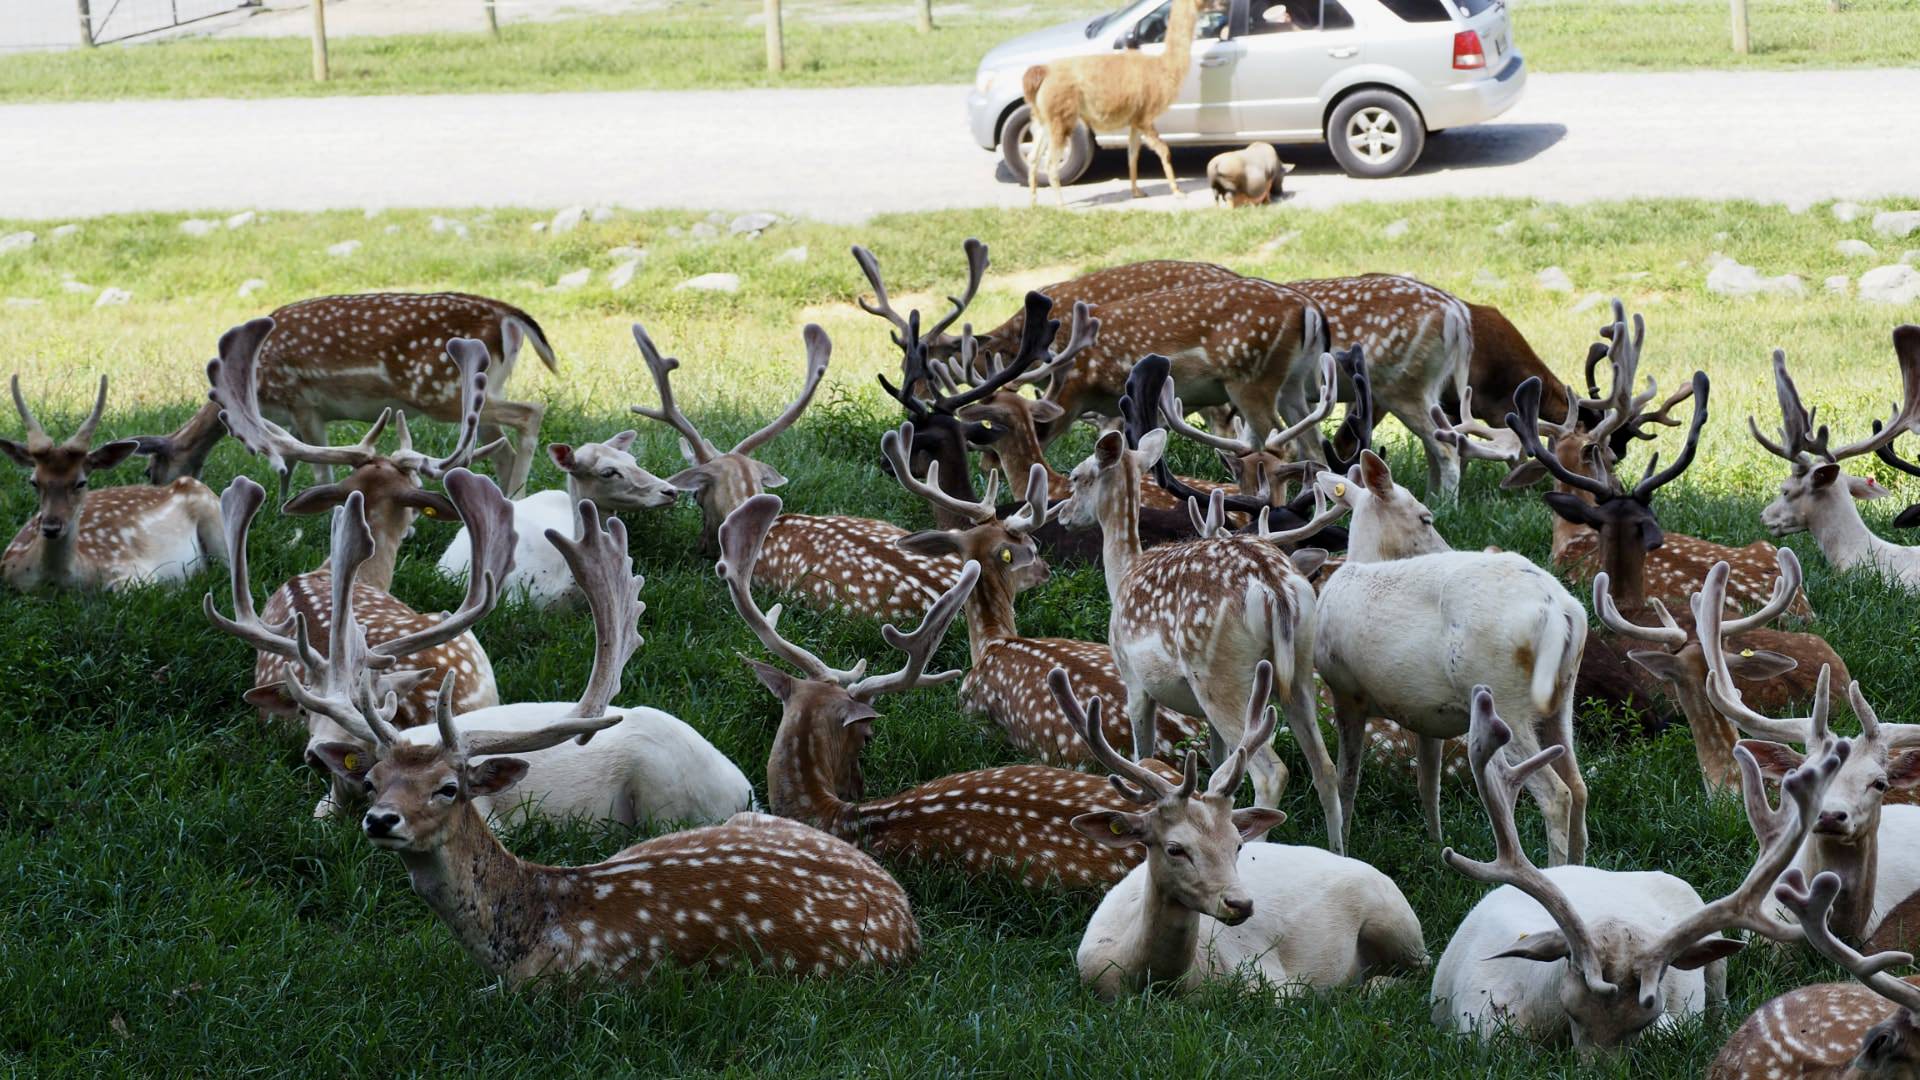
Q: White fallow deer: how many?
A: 7